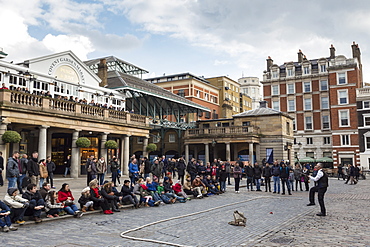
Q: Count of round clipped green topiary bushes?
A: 4